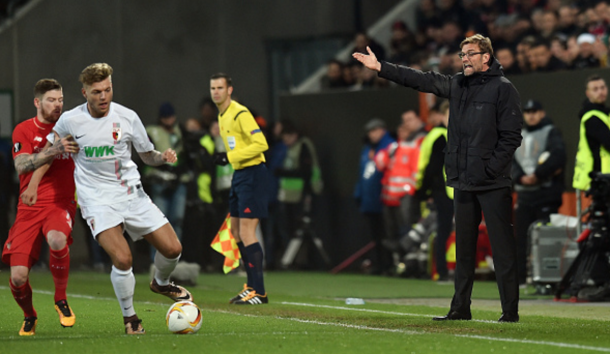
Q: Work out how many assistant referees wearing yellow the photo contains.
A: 1